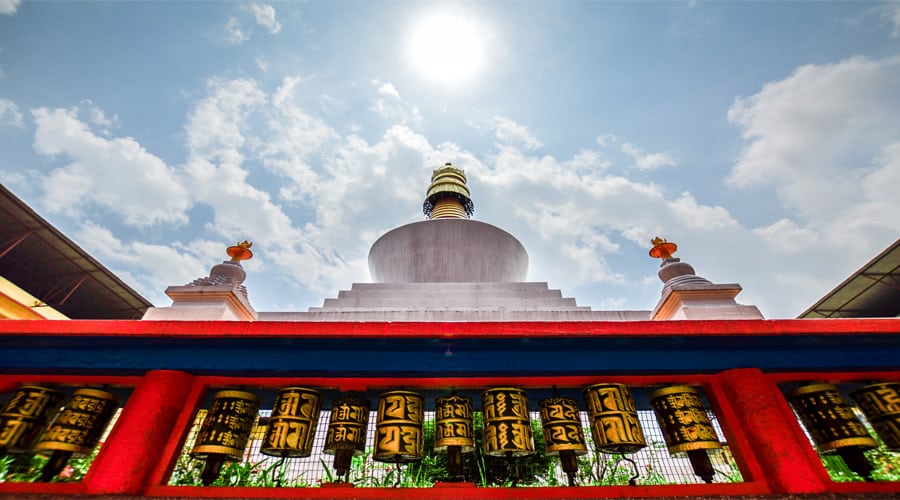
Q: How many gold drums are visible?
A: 13